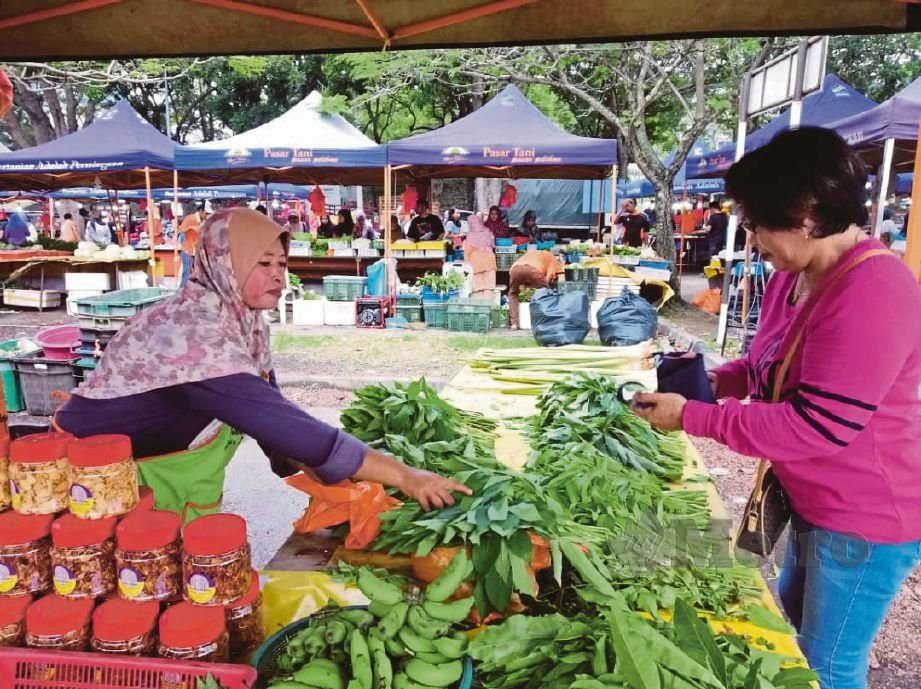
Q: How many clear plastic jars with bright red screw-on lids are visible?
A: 13